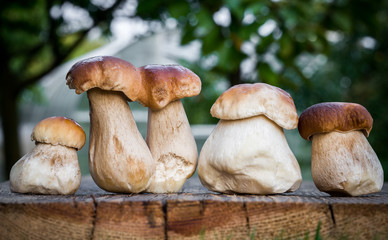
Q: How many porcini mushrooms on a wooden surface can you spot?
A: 5